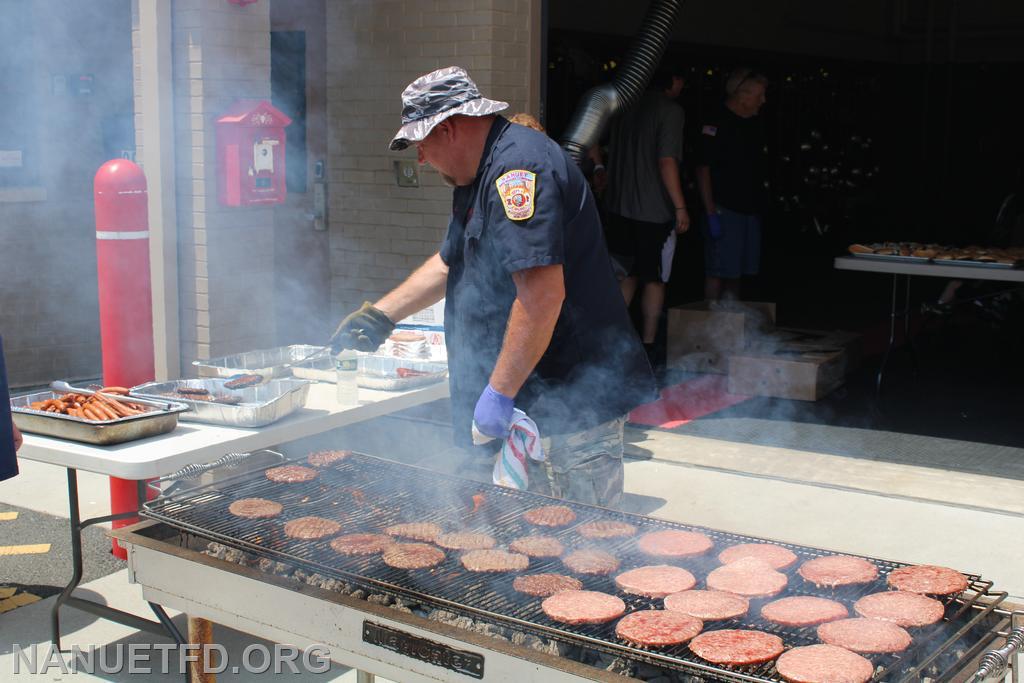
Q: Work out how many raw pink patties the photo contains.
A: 14